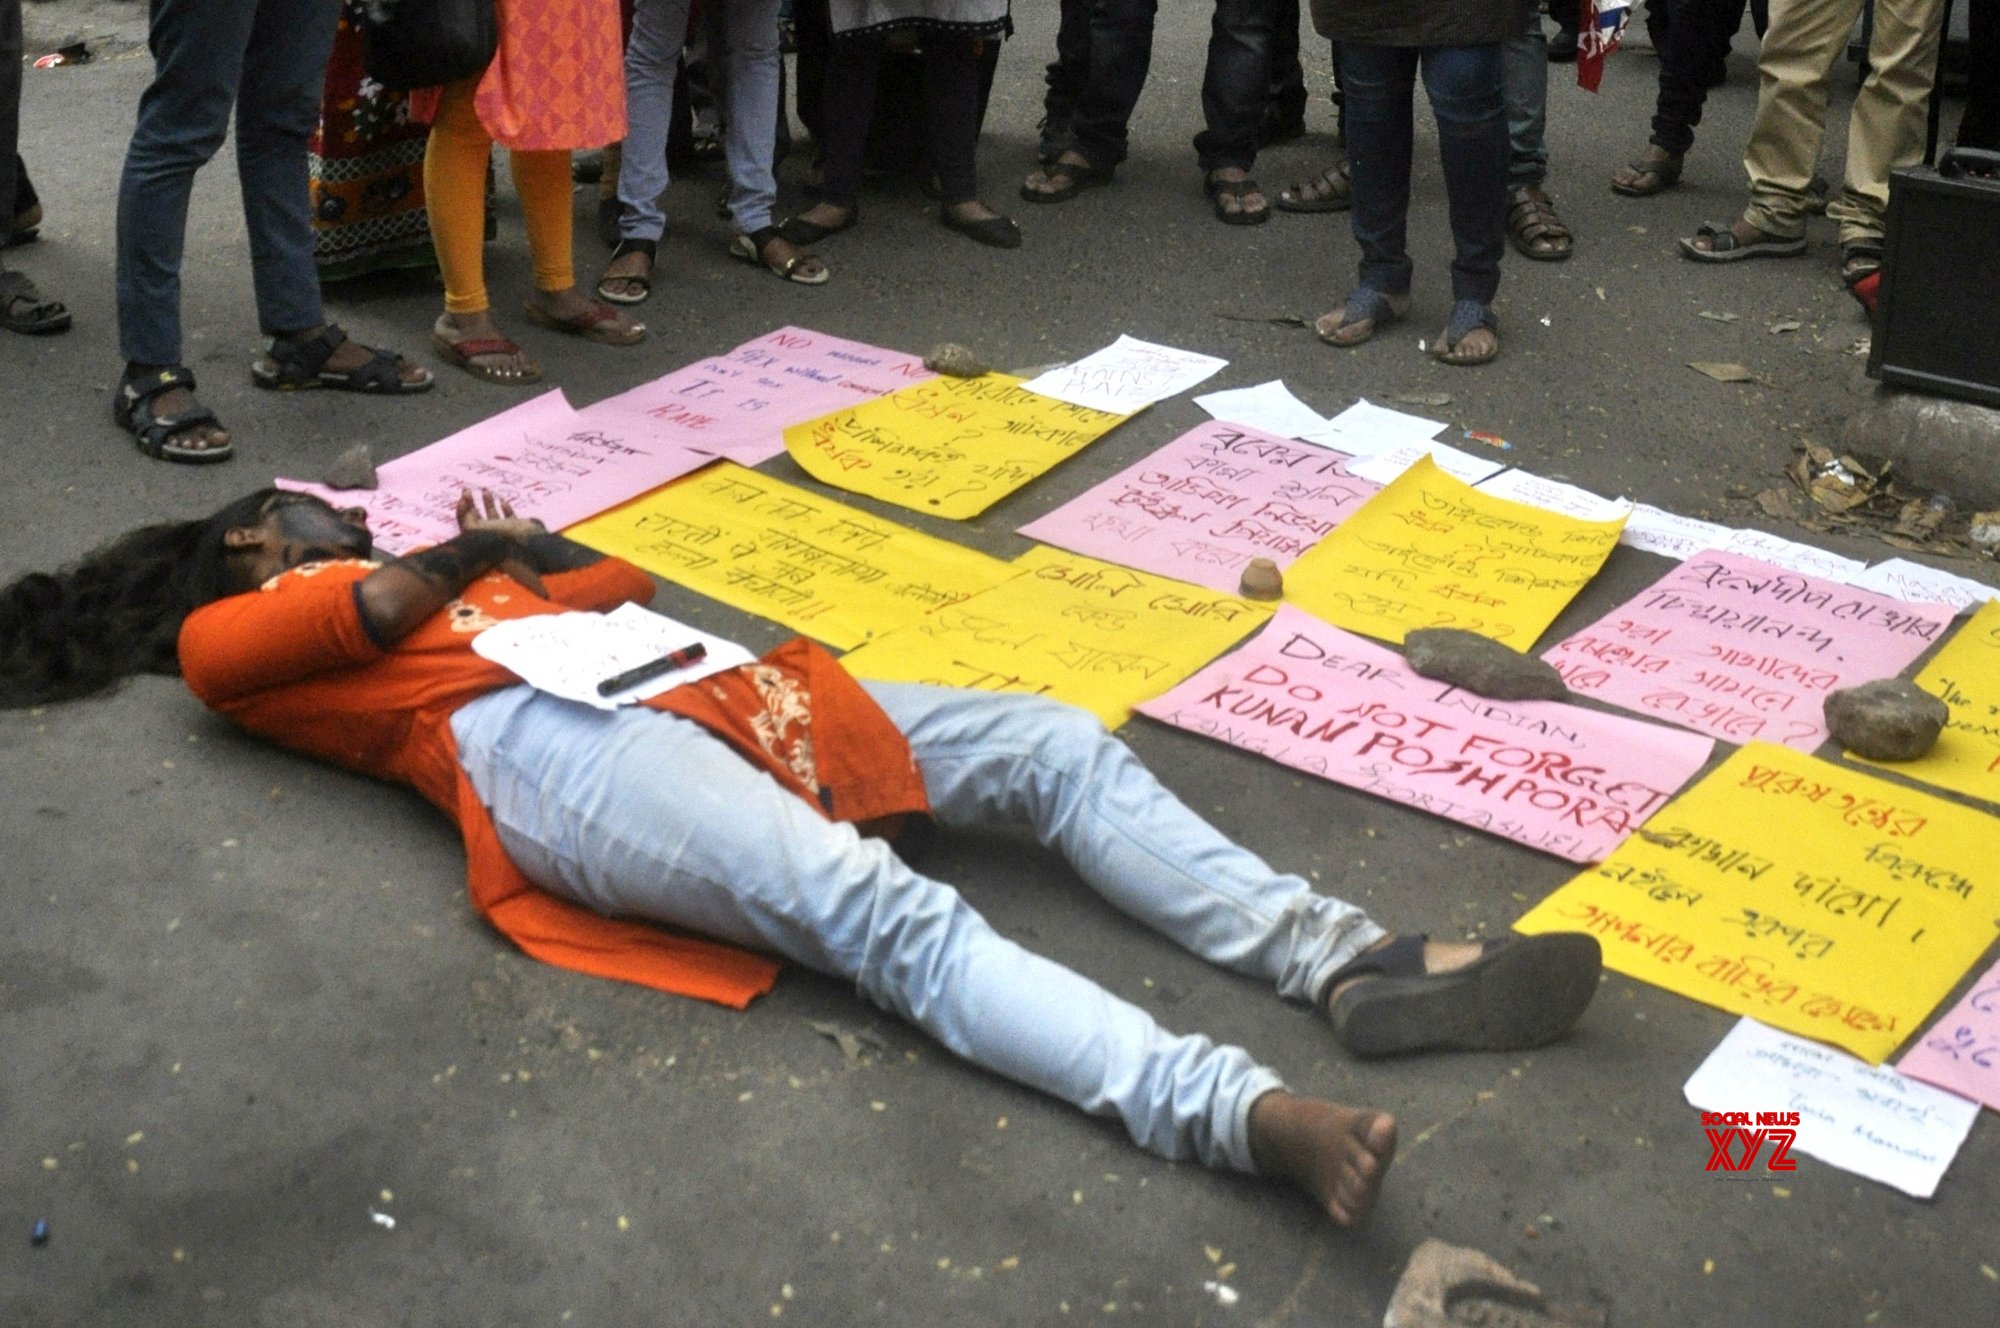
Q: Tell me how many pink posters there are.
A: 6